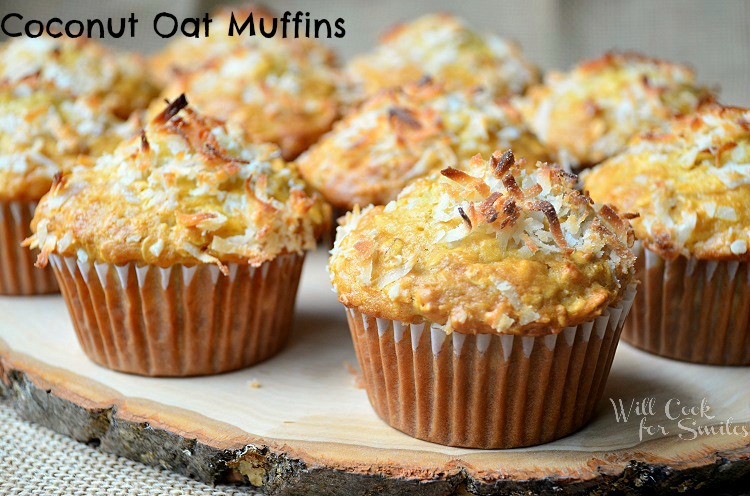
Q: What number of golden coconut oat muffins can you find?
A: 10